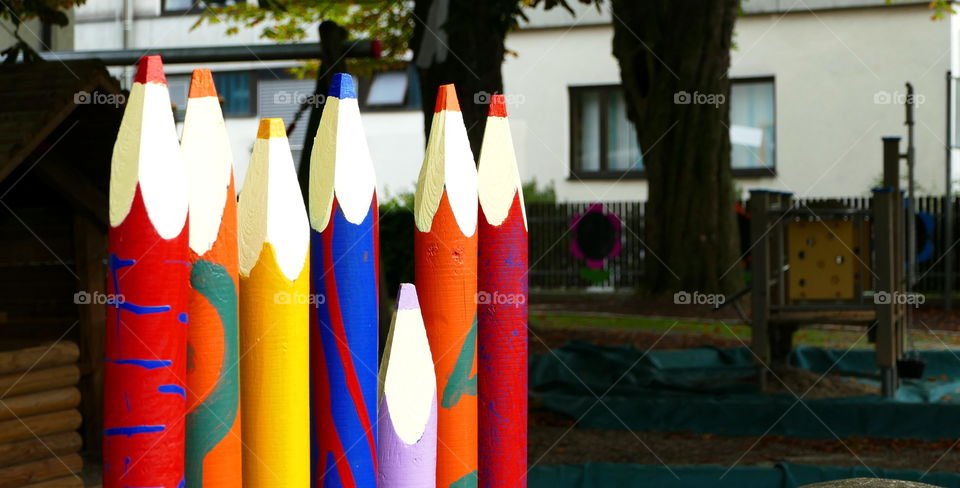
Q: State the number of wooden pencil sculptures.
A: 7